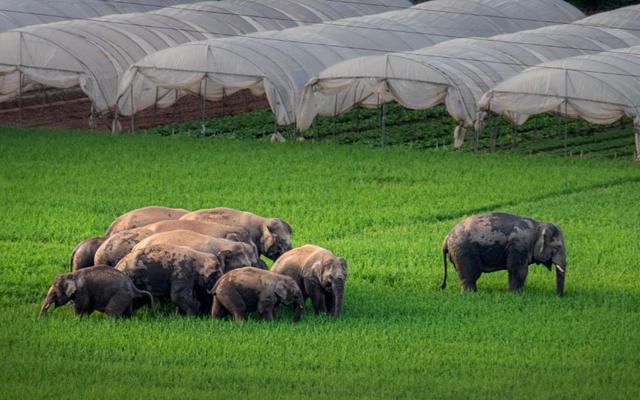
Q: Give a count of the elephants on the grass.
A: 10